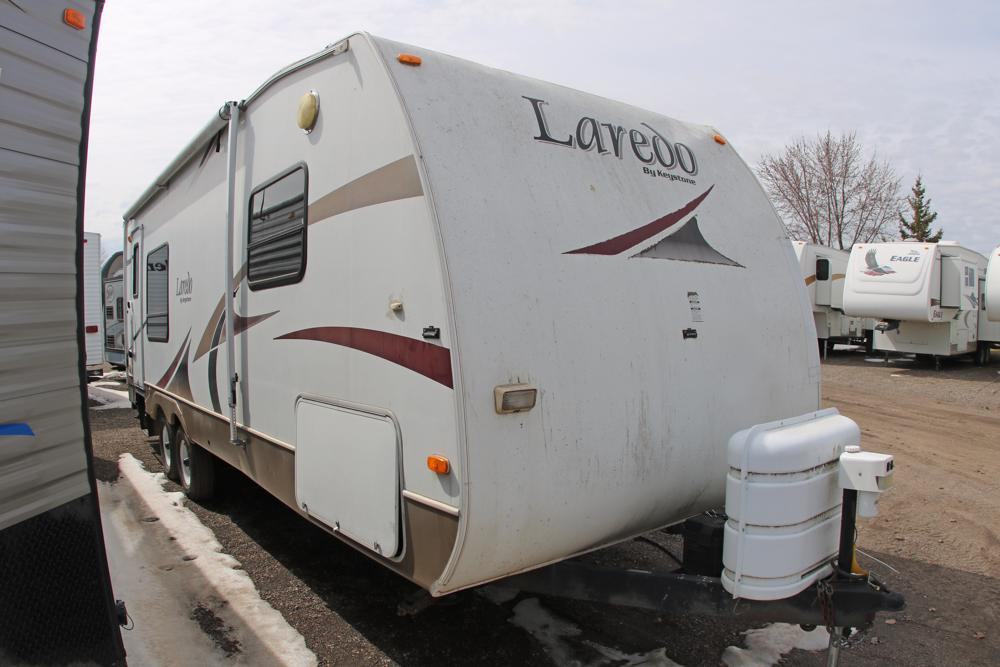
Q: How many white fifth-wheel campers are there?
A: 3